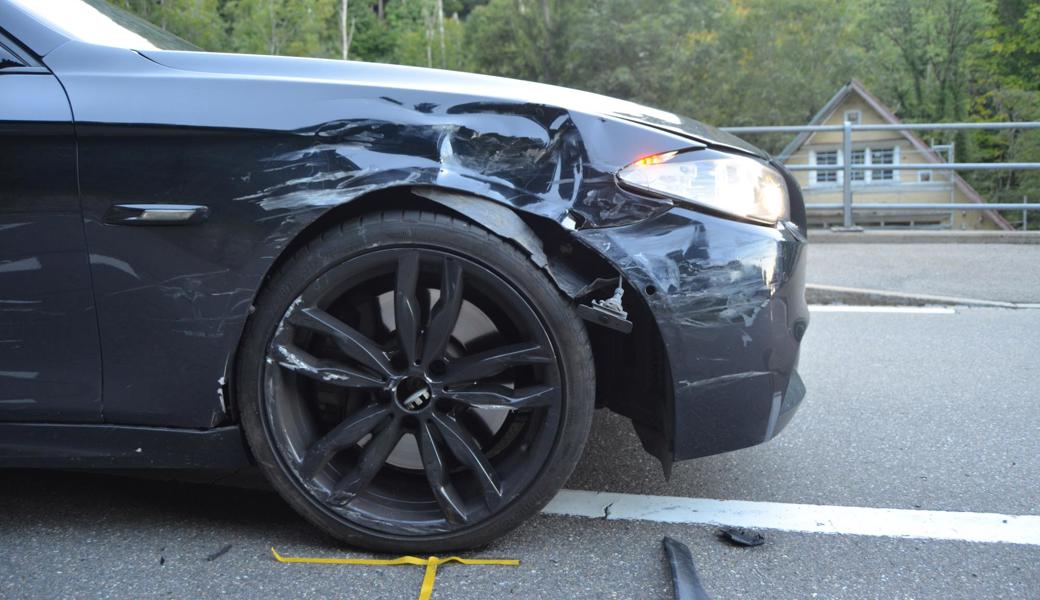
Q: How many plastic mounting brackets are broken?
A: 1